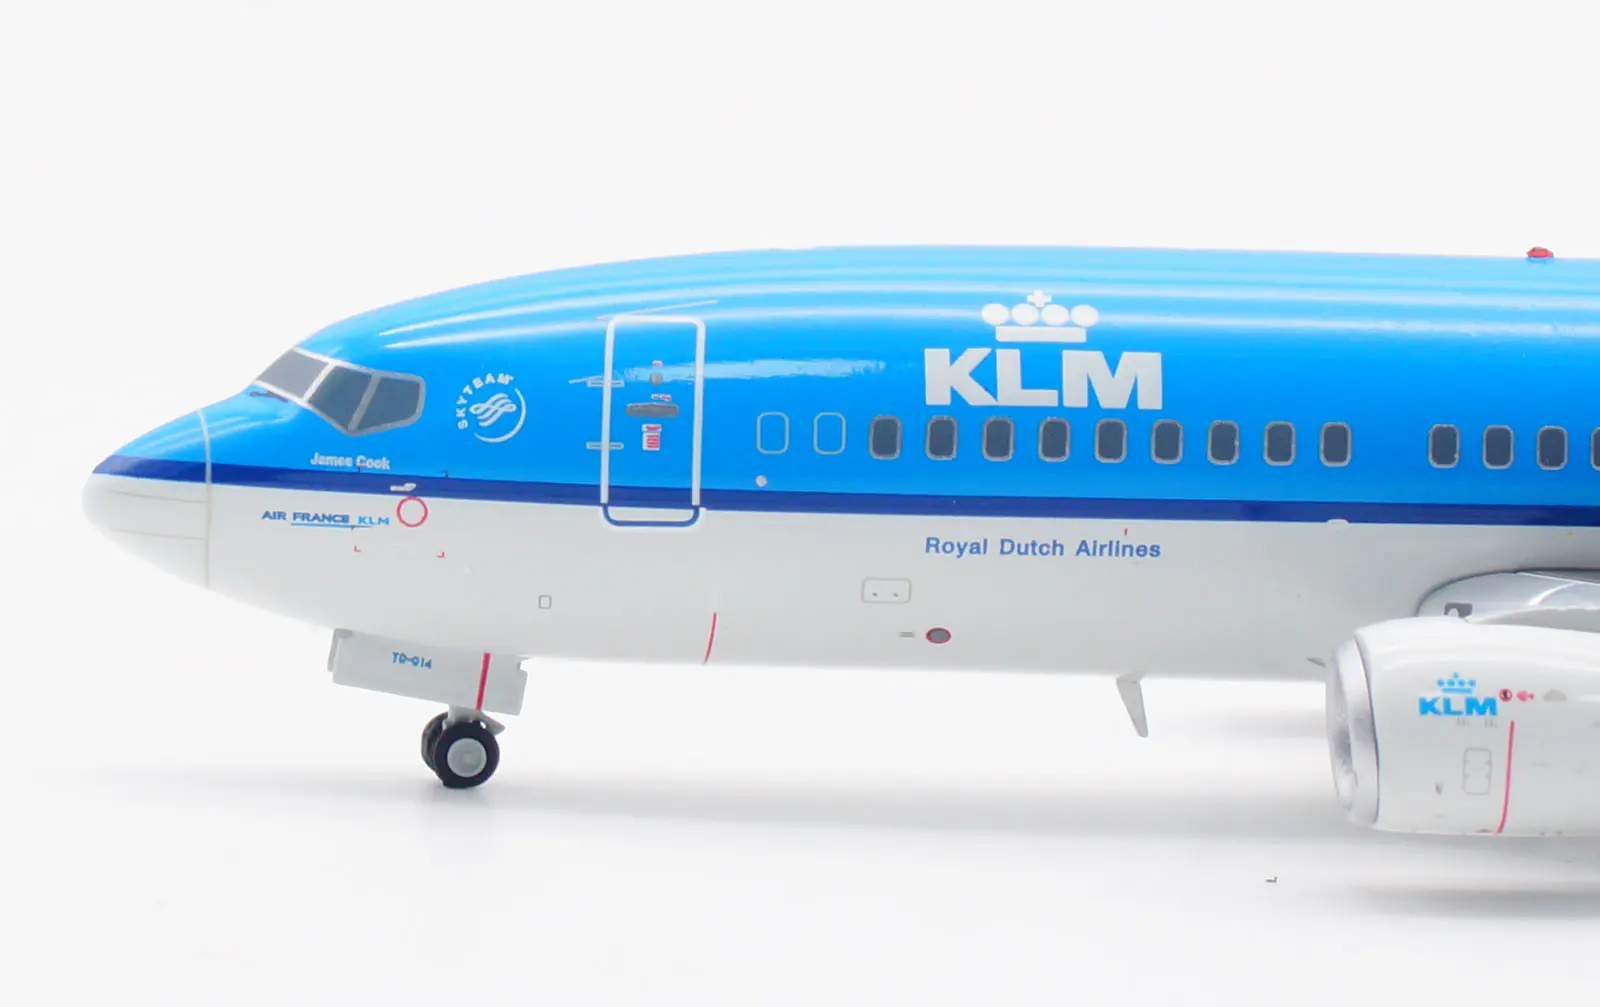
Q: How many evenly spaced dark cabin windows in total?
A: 13